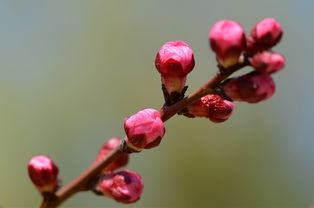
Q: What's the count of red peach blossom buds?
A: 10